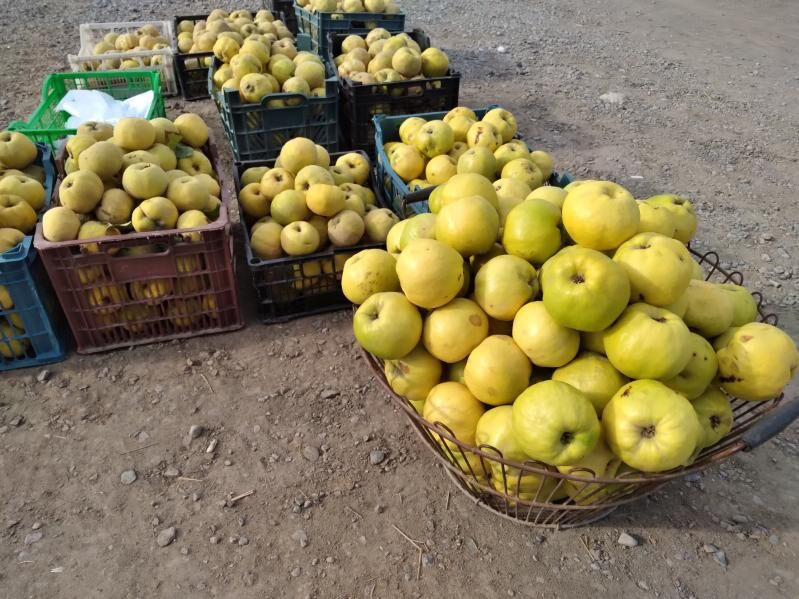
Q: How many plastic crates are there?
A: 11